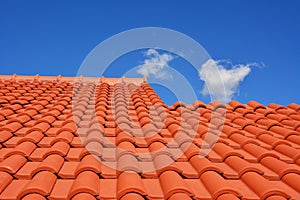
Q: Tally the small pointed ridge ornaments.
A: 7